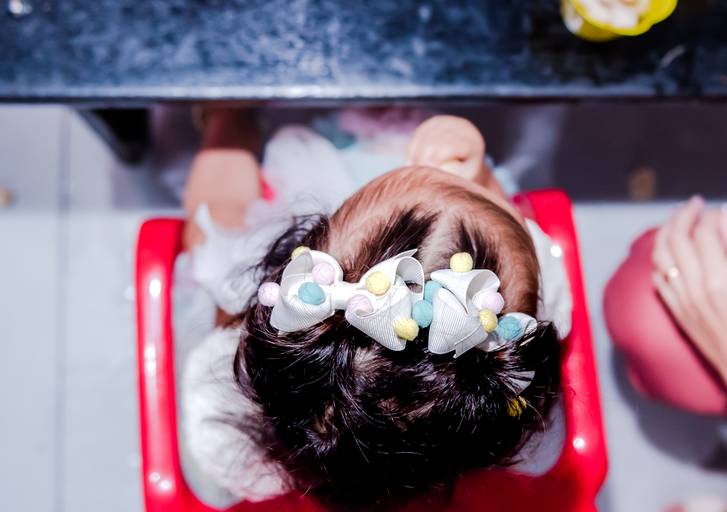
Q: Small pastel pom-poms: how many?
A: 14